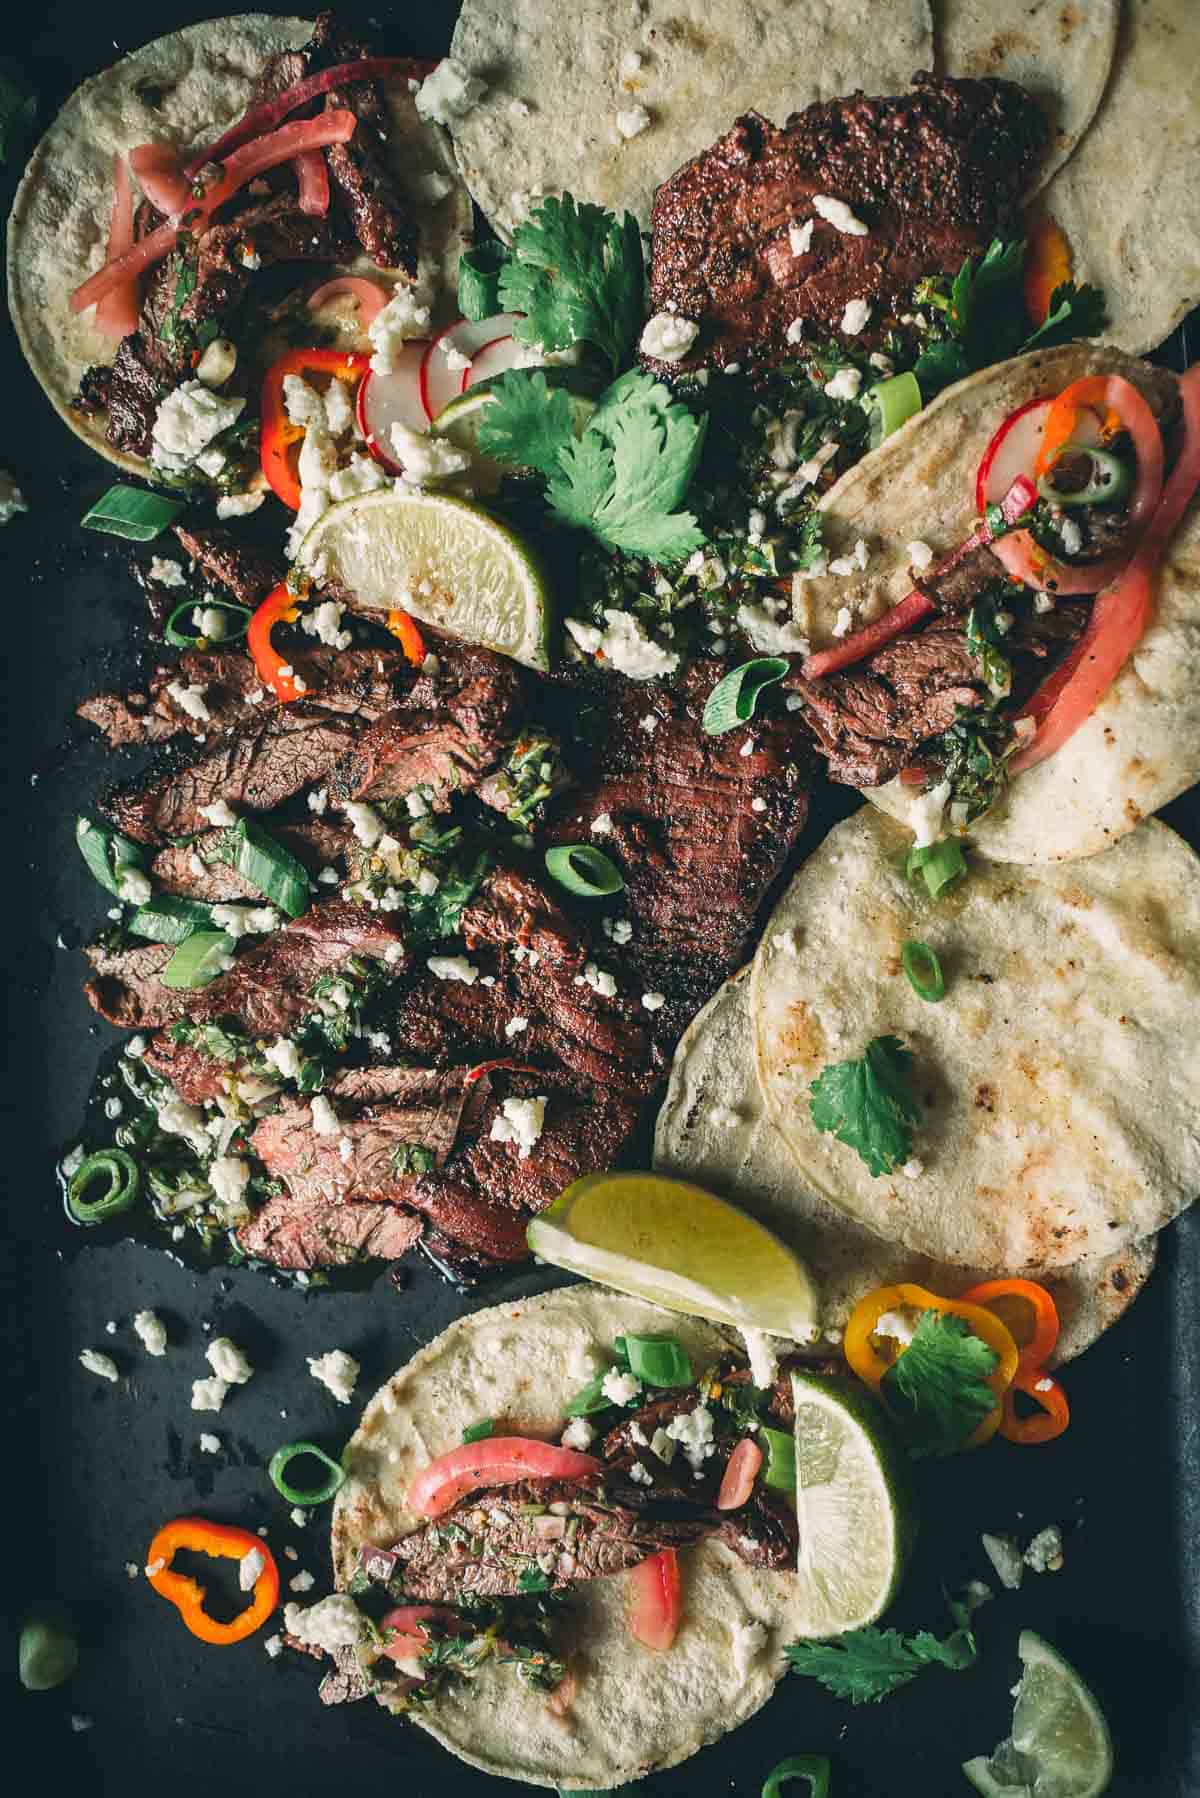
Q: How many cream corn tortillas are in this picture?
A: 8